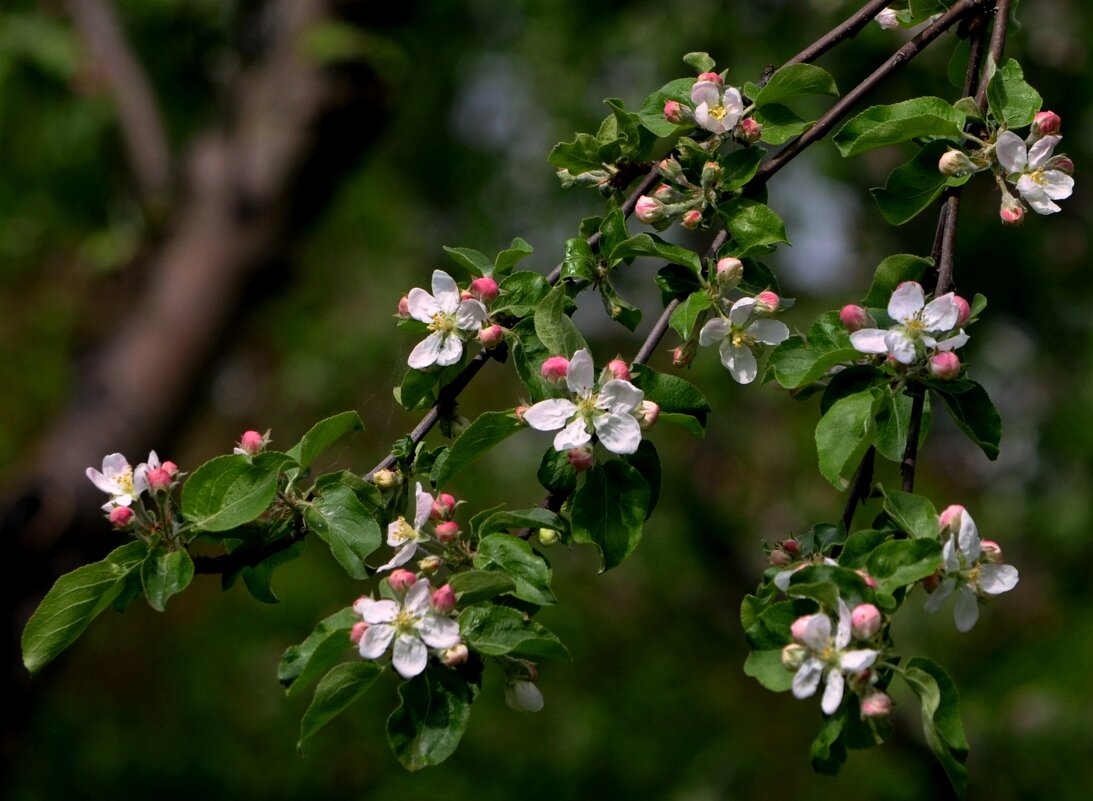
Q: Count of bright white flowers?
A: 11